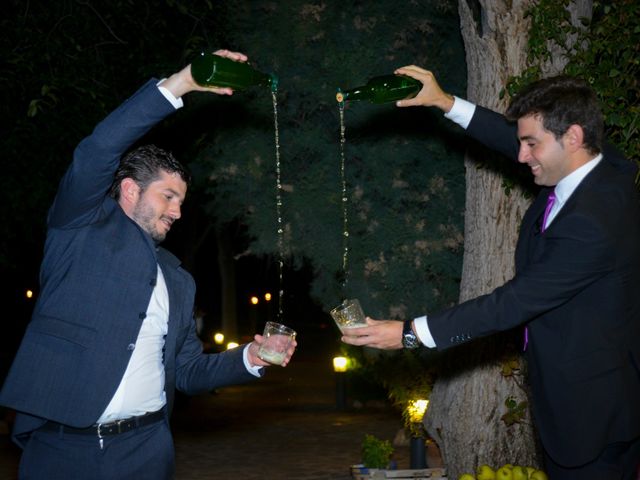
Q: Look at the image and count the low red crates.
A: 0